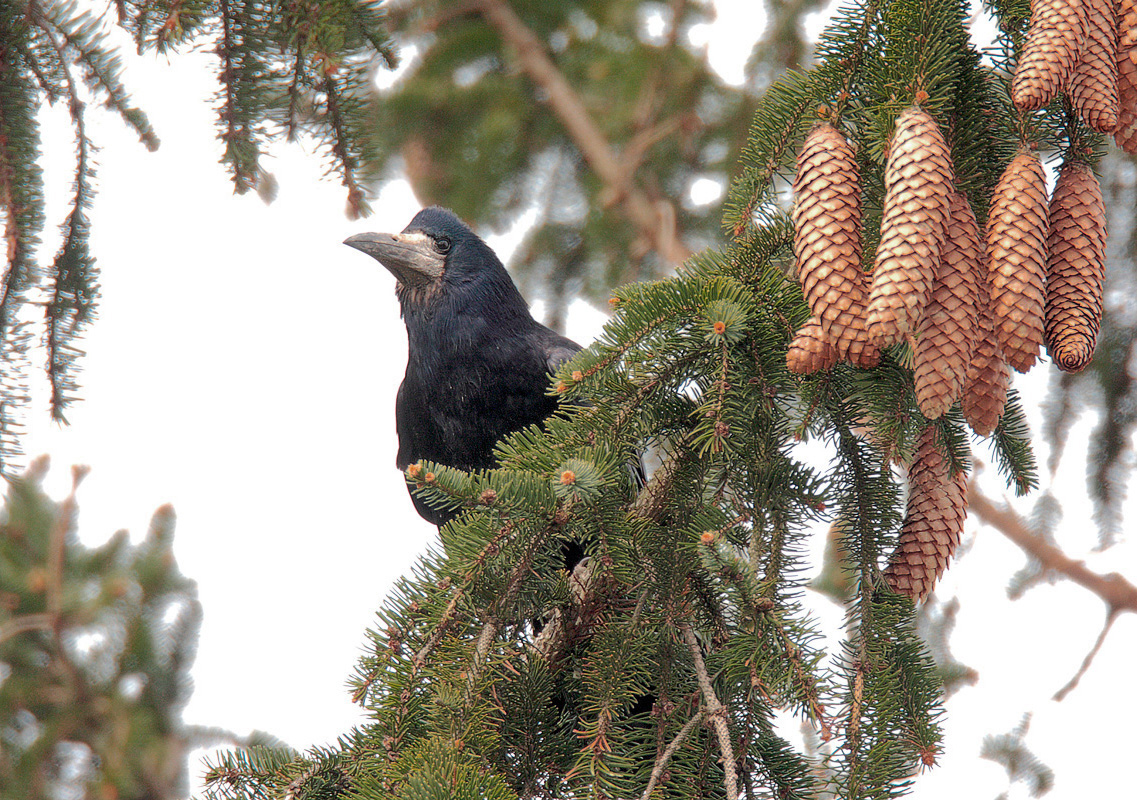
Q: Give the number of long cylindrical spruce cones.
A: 11